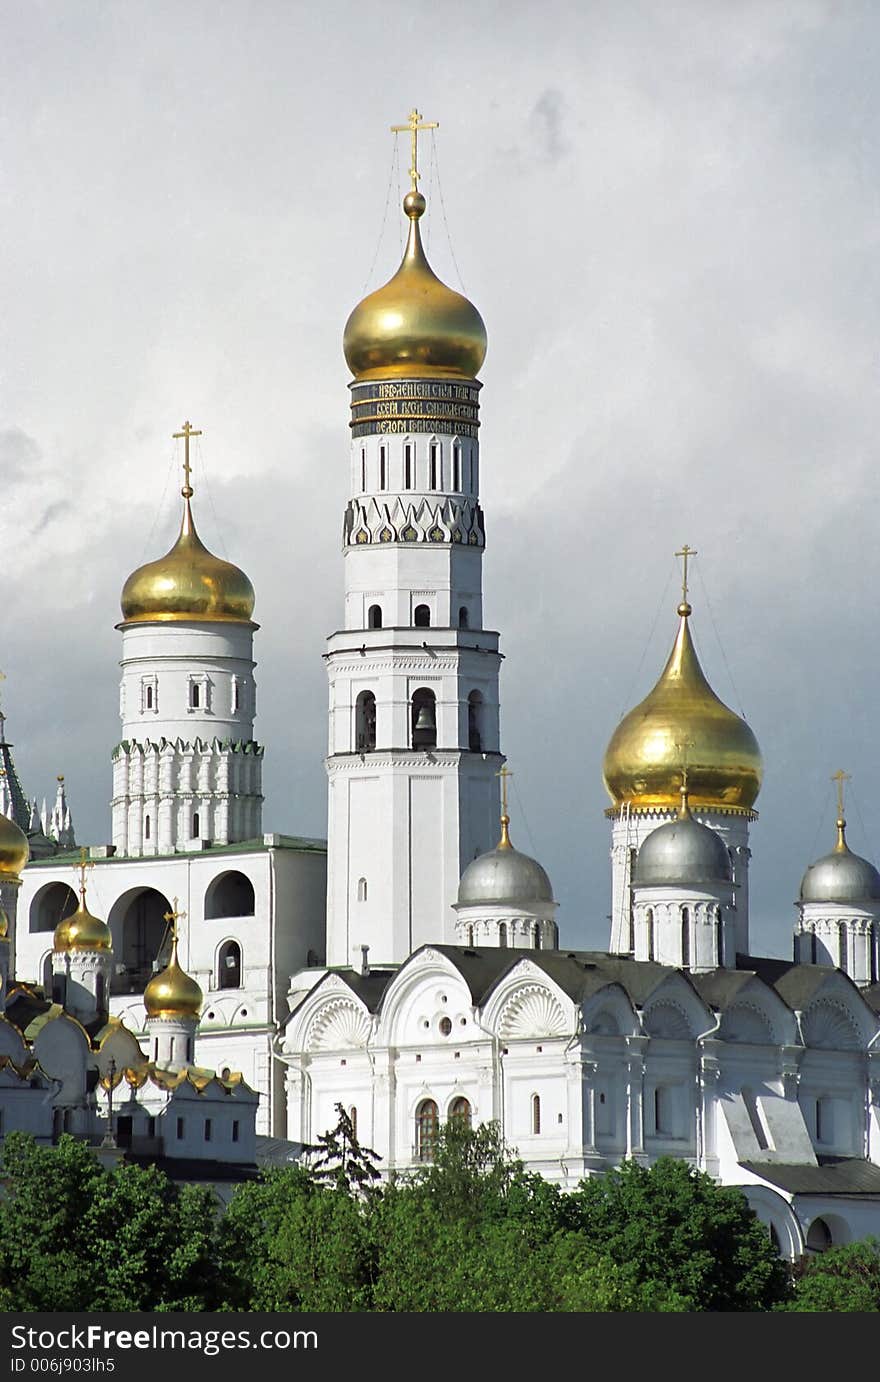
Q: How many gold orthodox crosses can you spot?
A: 8